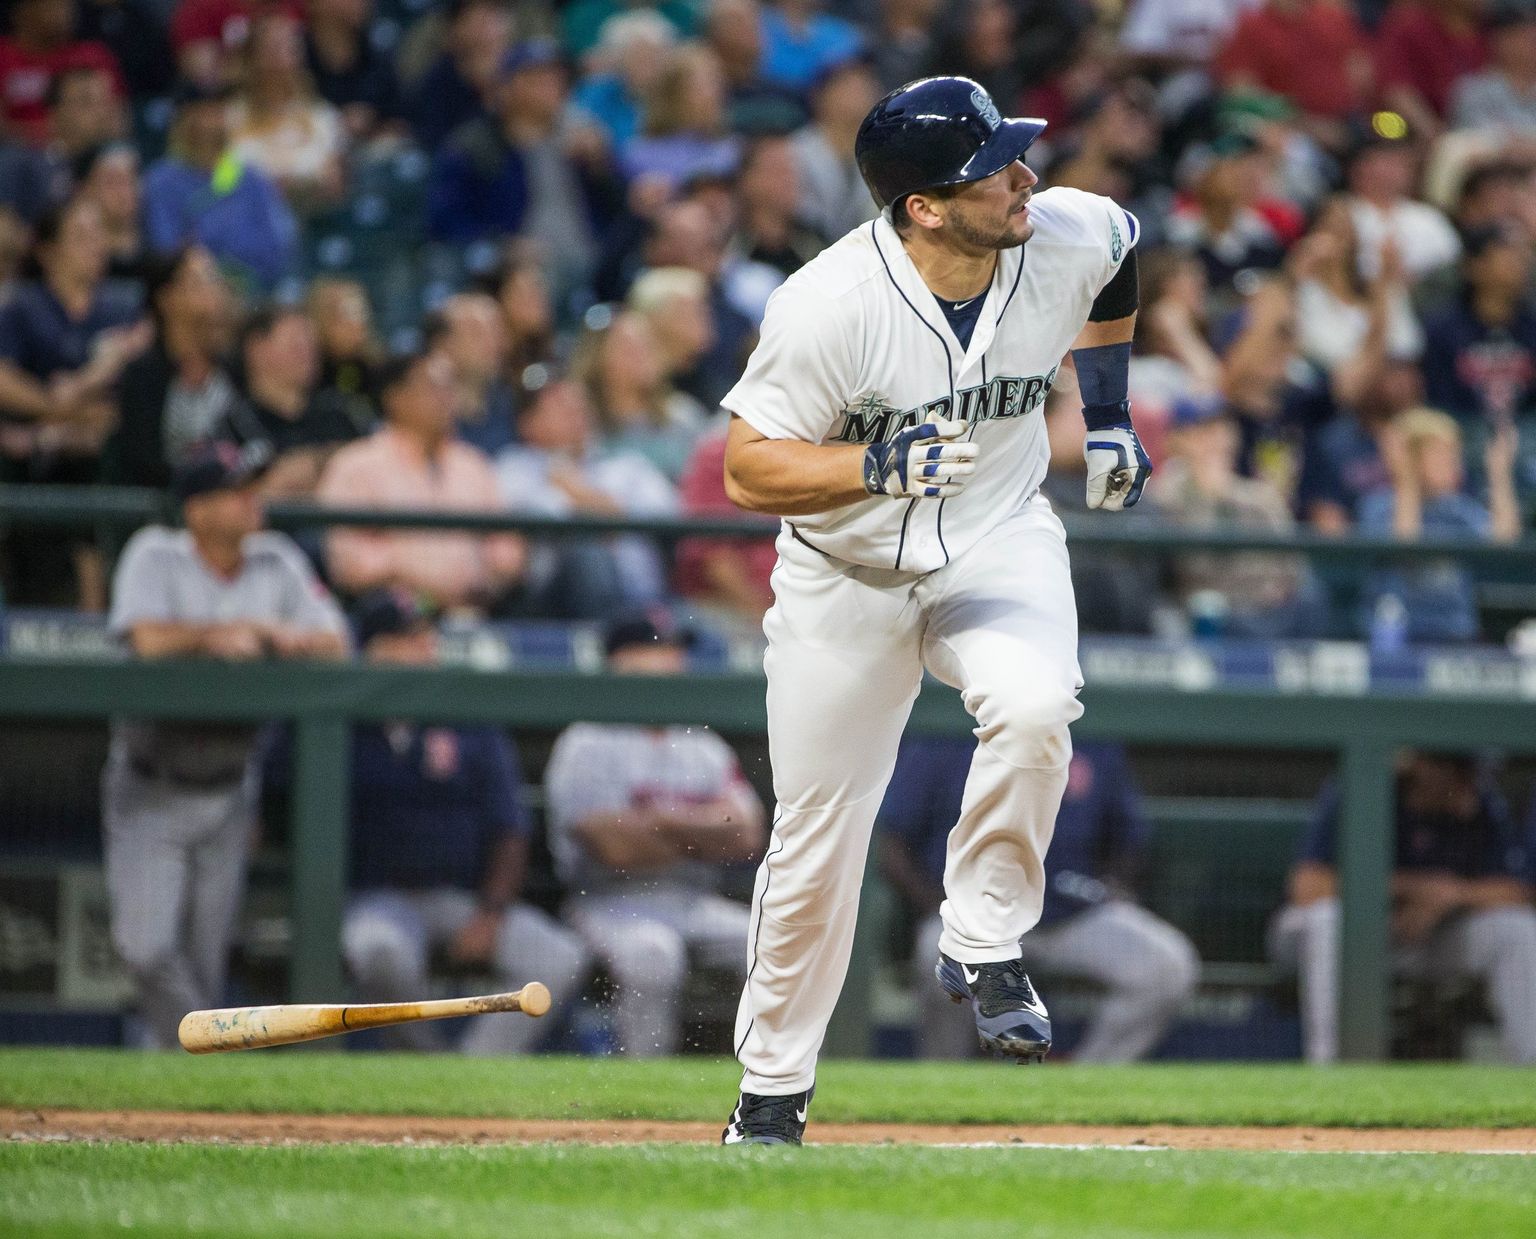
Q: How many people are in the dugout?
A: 5